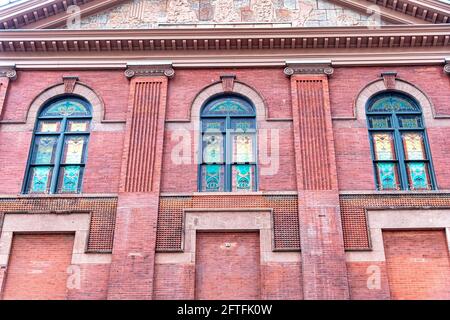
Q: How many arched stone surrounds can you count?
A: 3